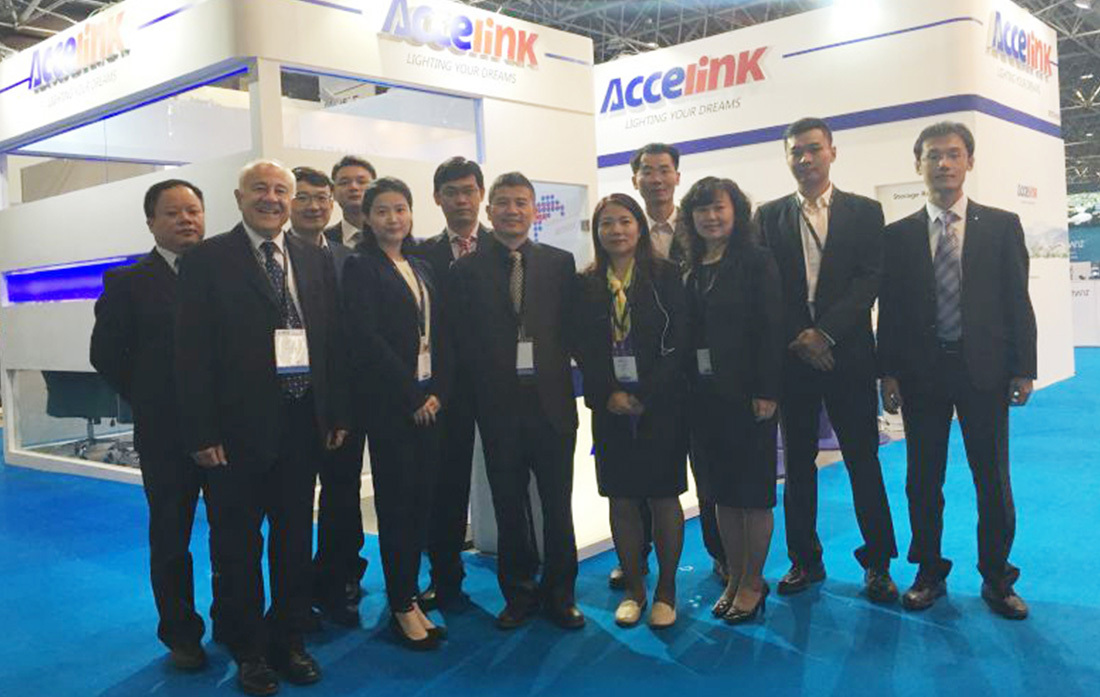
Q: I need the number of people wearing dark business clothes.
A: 12